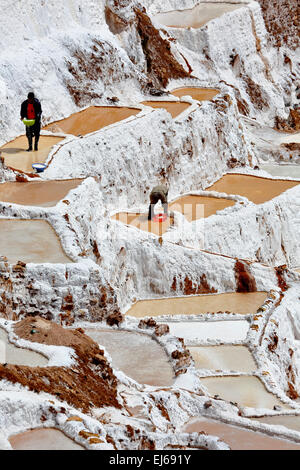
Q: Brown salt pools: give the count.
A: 9